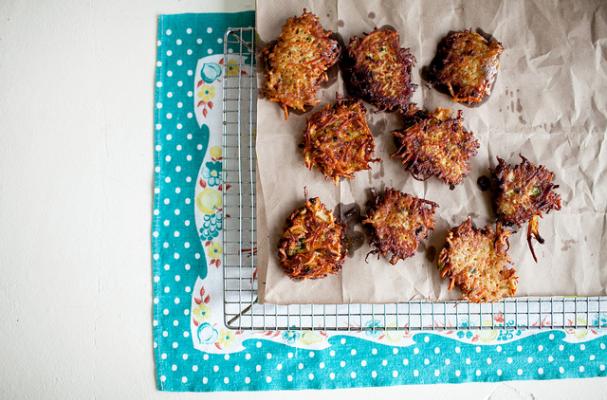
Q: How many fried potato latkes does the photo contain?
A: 9